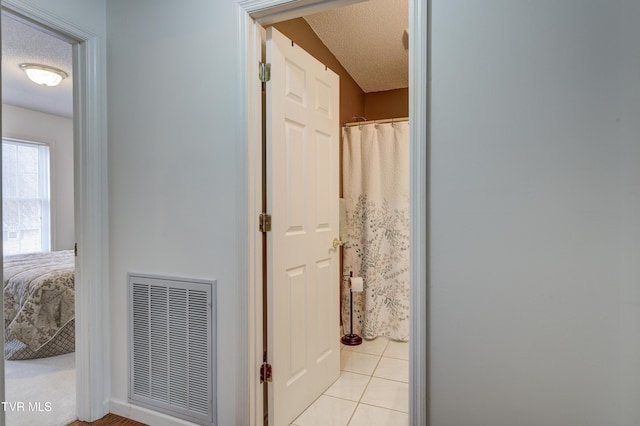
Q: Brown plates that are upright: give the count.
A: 0